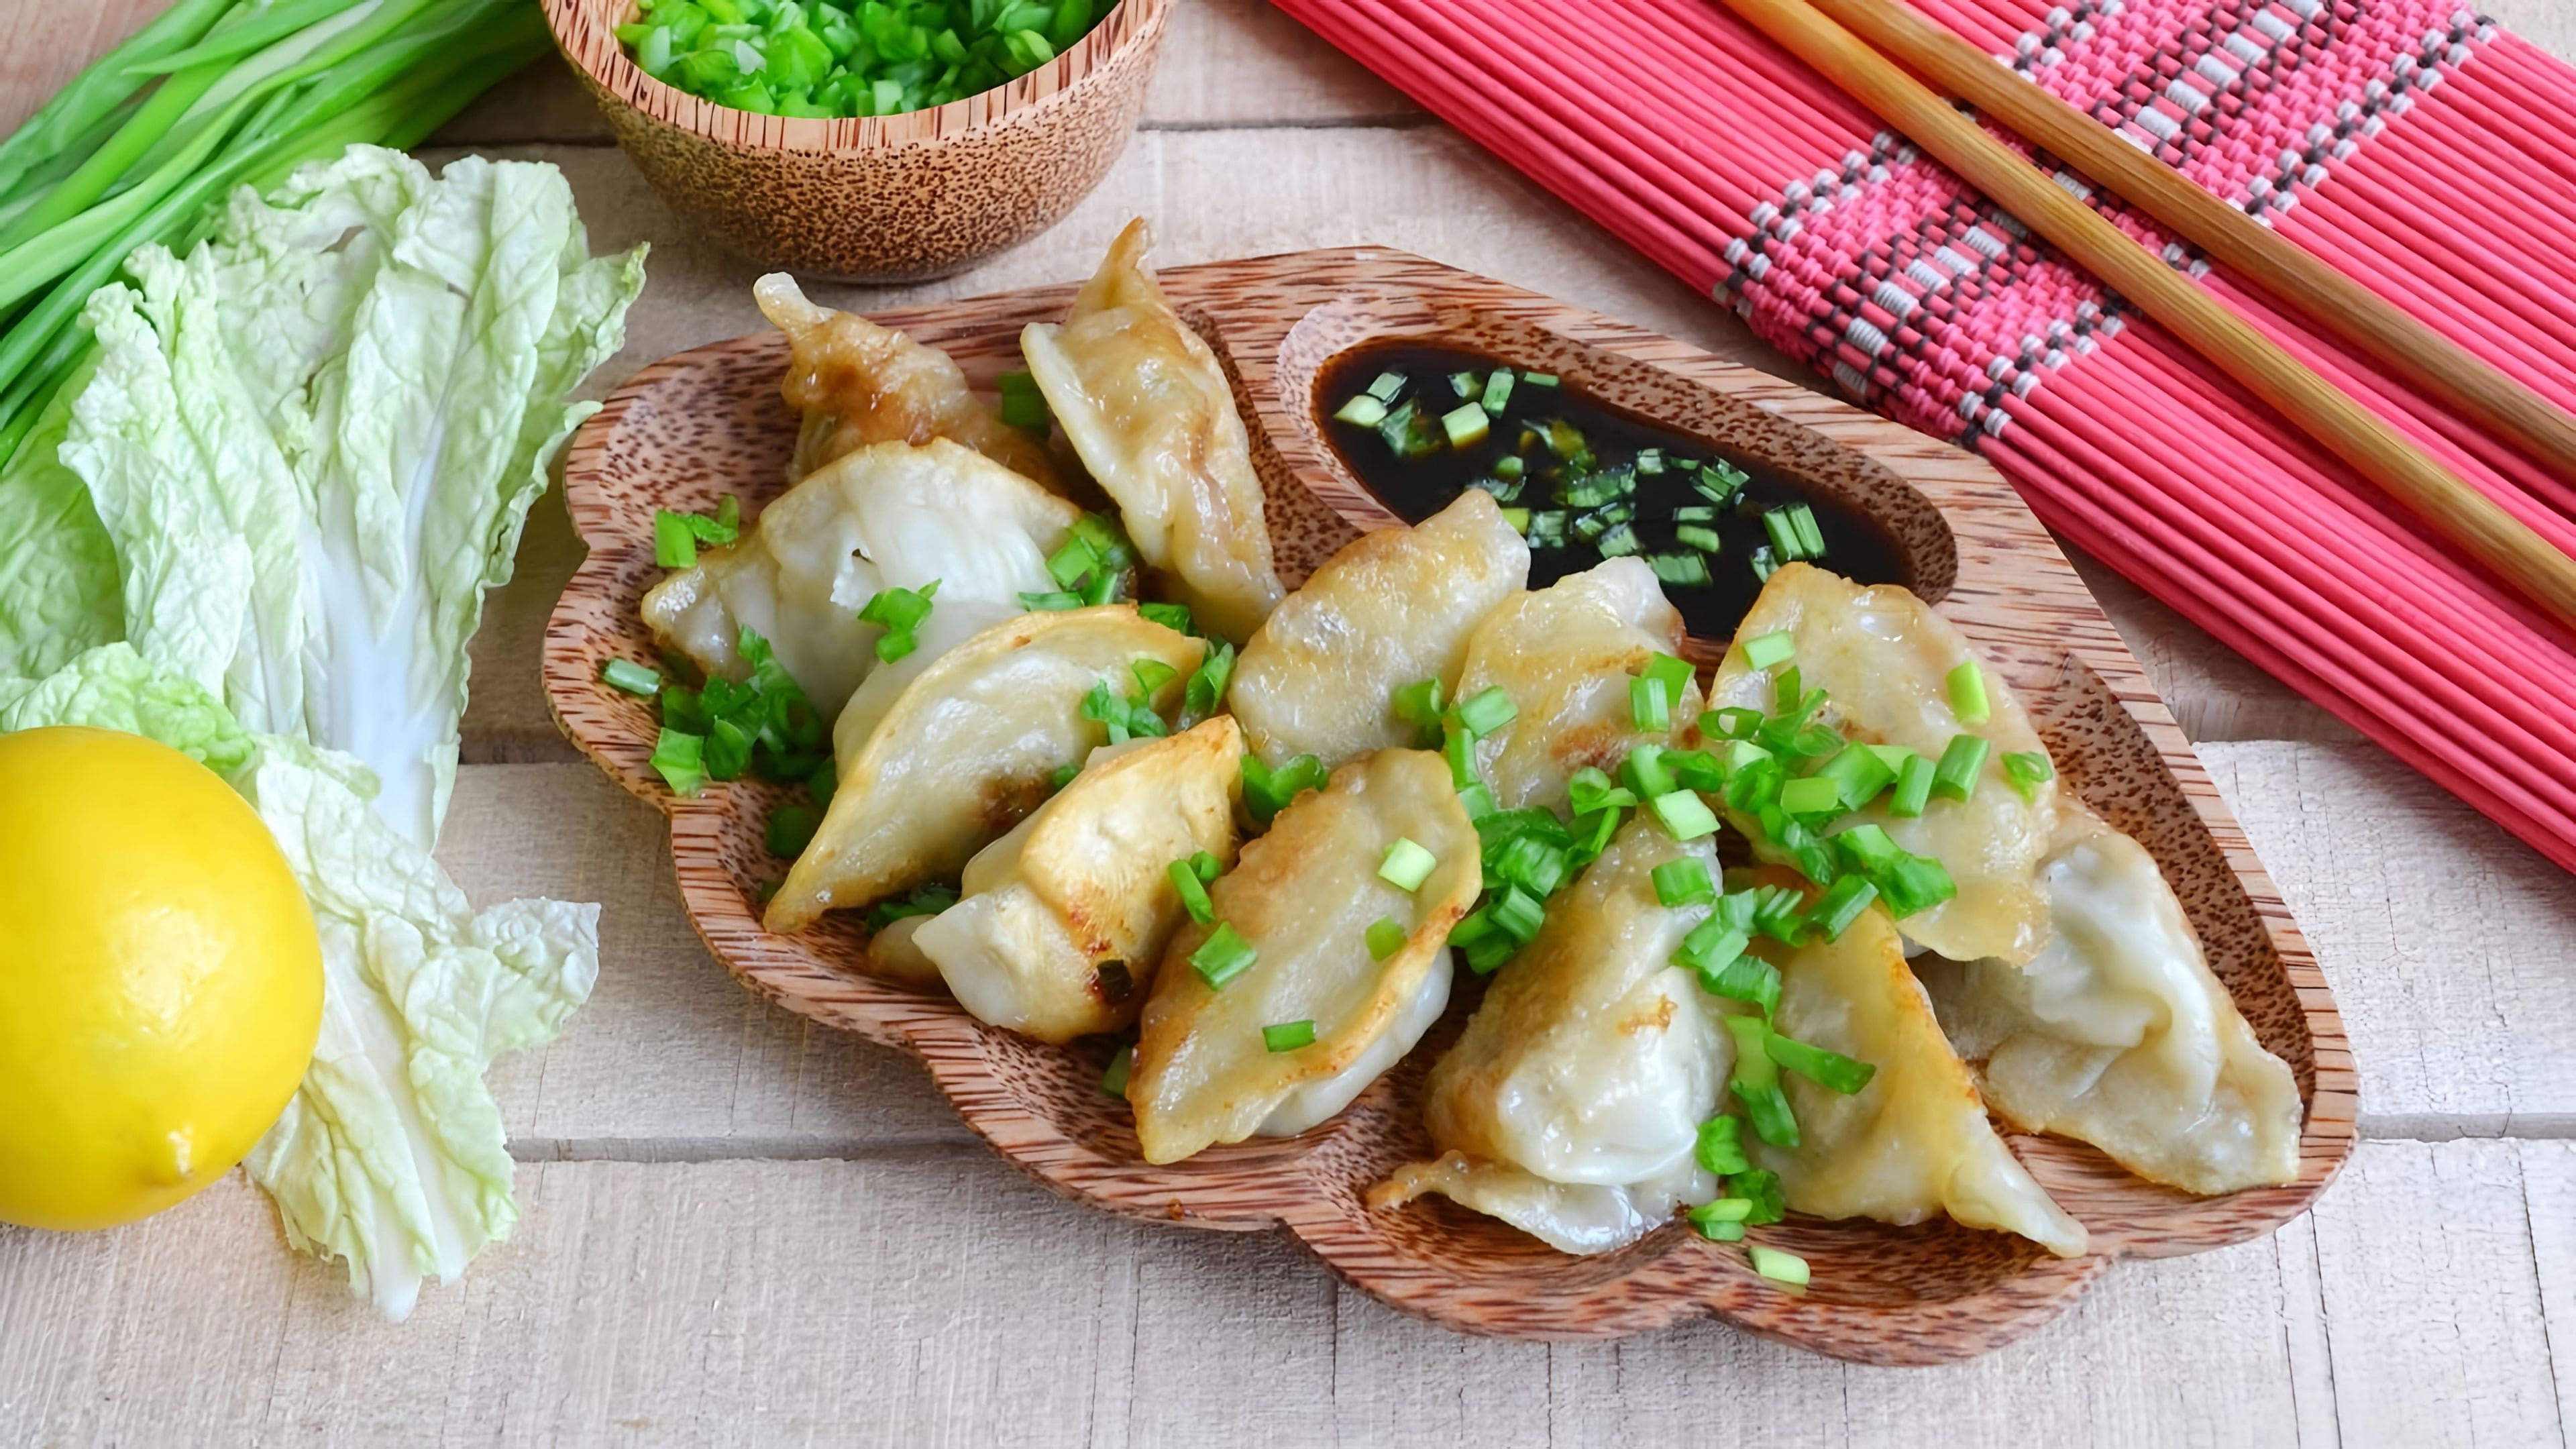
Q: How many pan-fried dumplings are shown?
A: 12